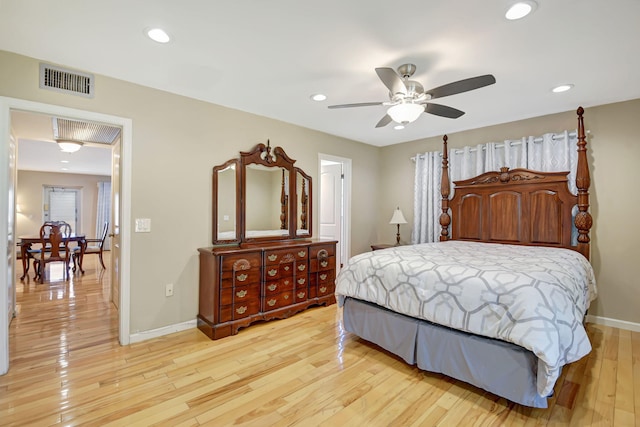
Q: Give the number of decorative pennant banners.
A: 0